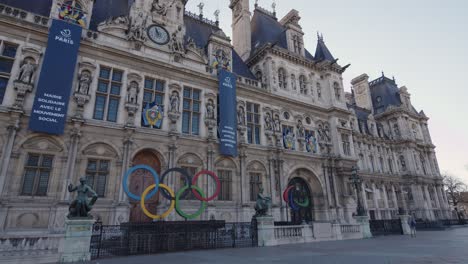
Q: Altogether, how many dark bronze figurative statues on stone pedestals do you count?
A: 2